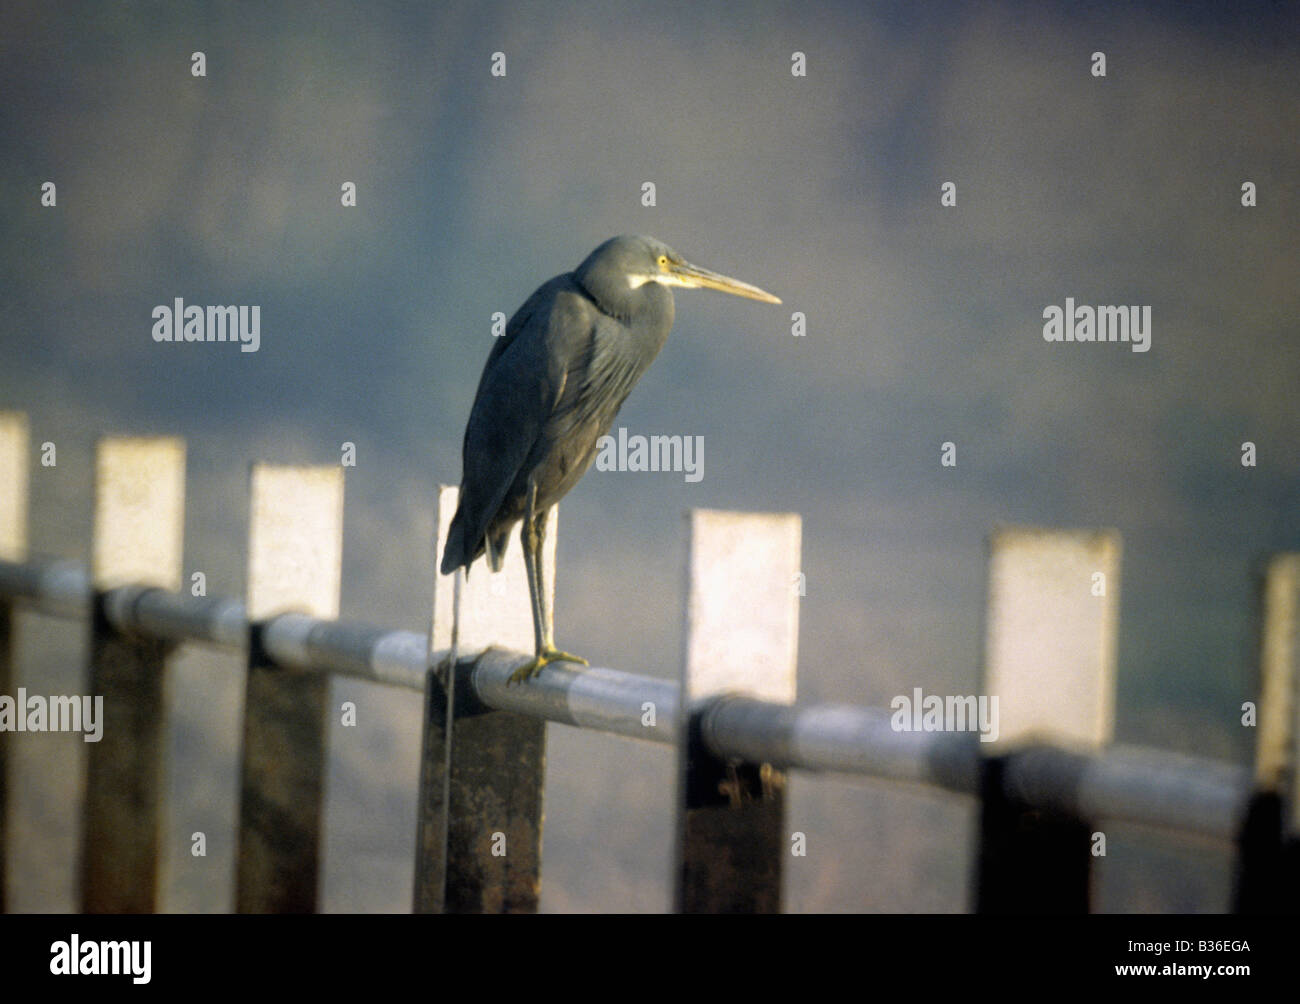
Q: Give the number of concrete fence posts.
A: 7